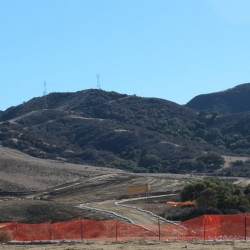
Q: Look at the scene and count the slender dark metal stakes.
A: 7